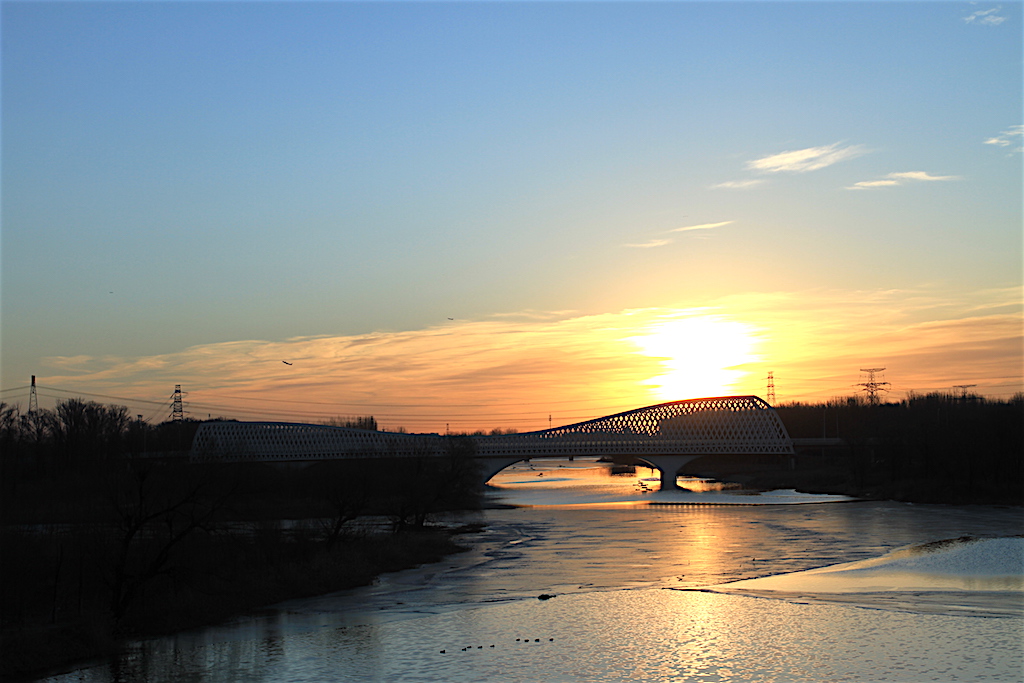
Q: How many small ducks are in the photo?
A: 9